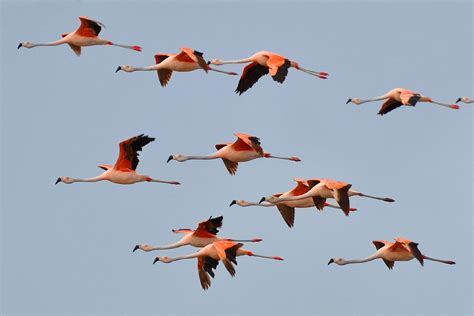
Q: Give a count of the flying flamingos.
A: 12